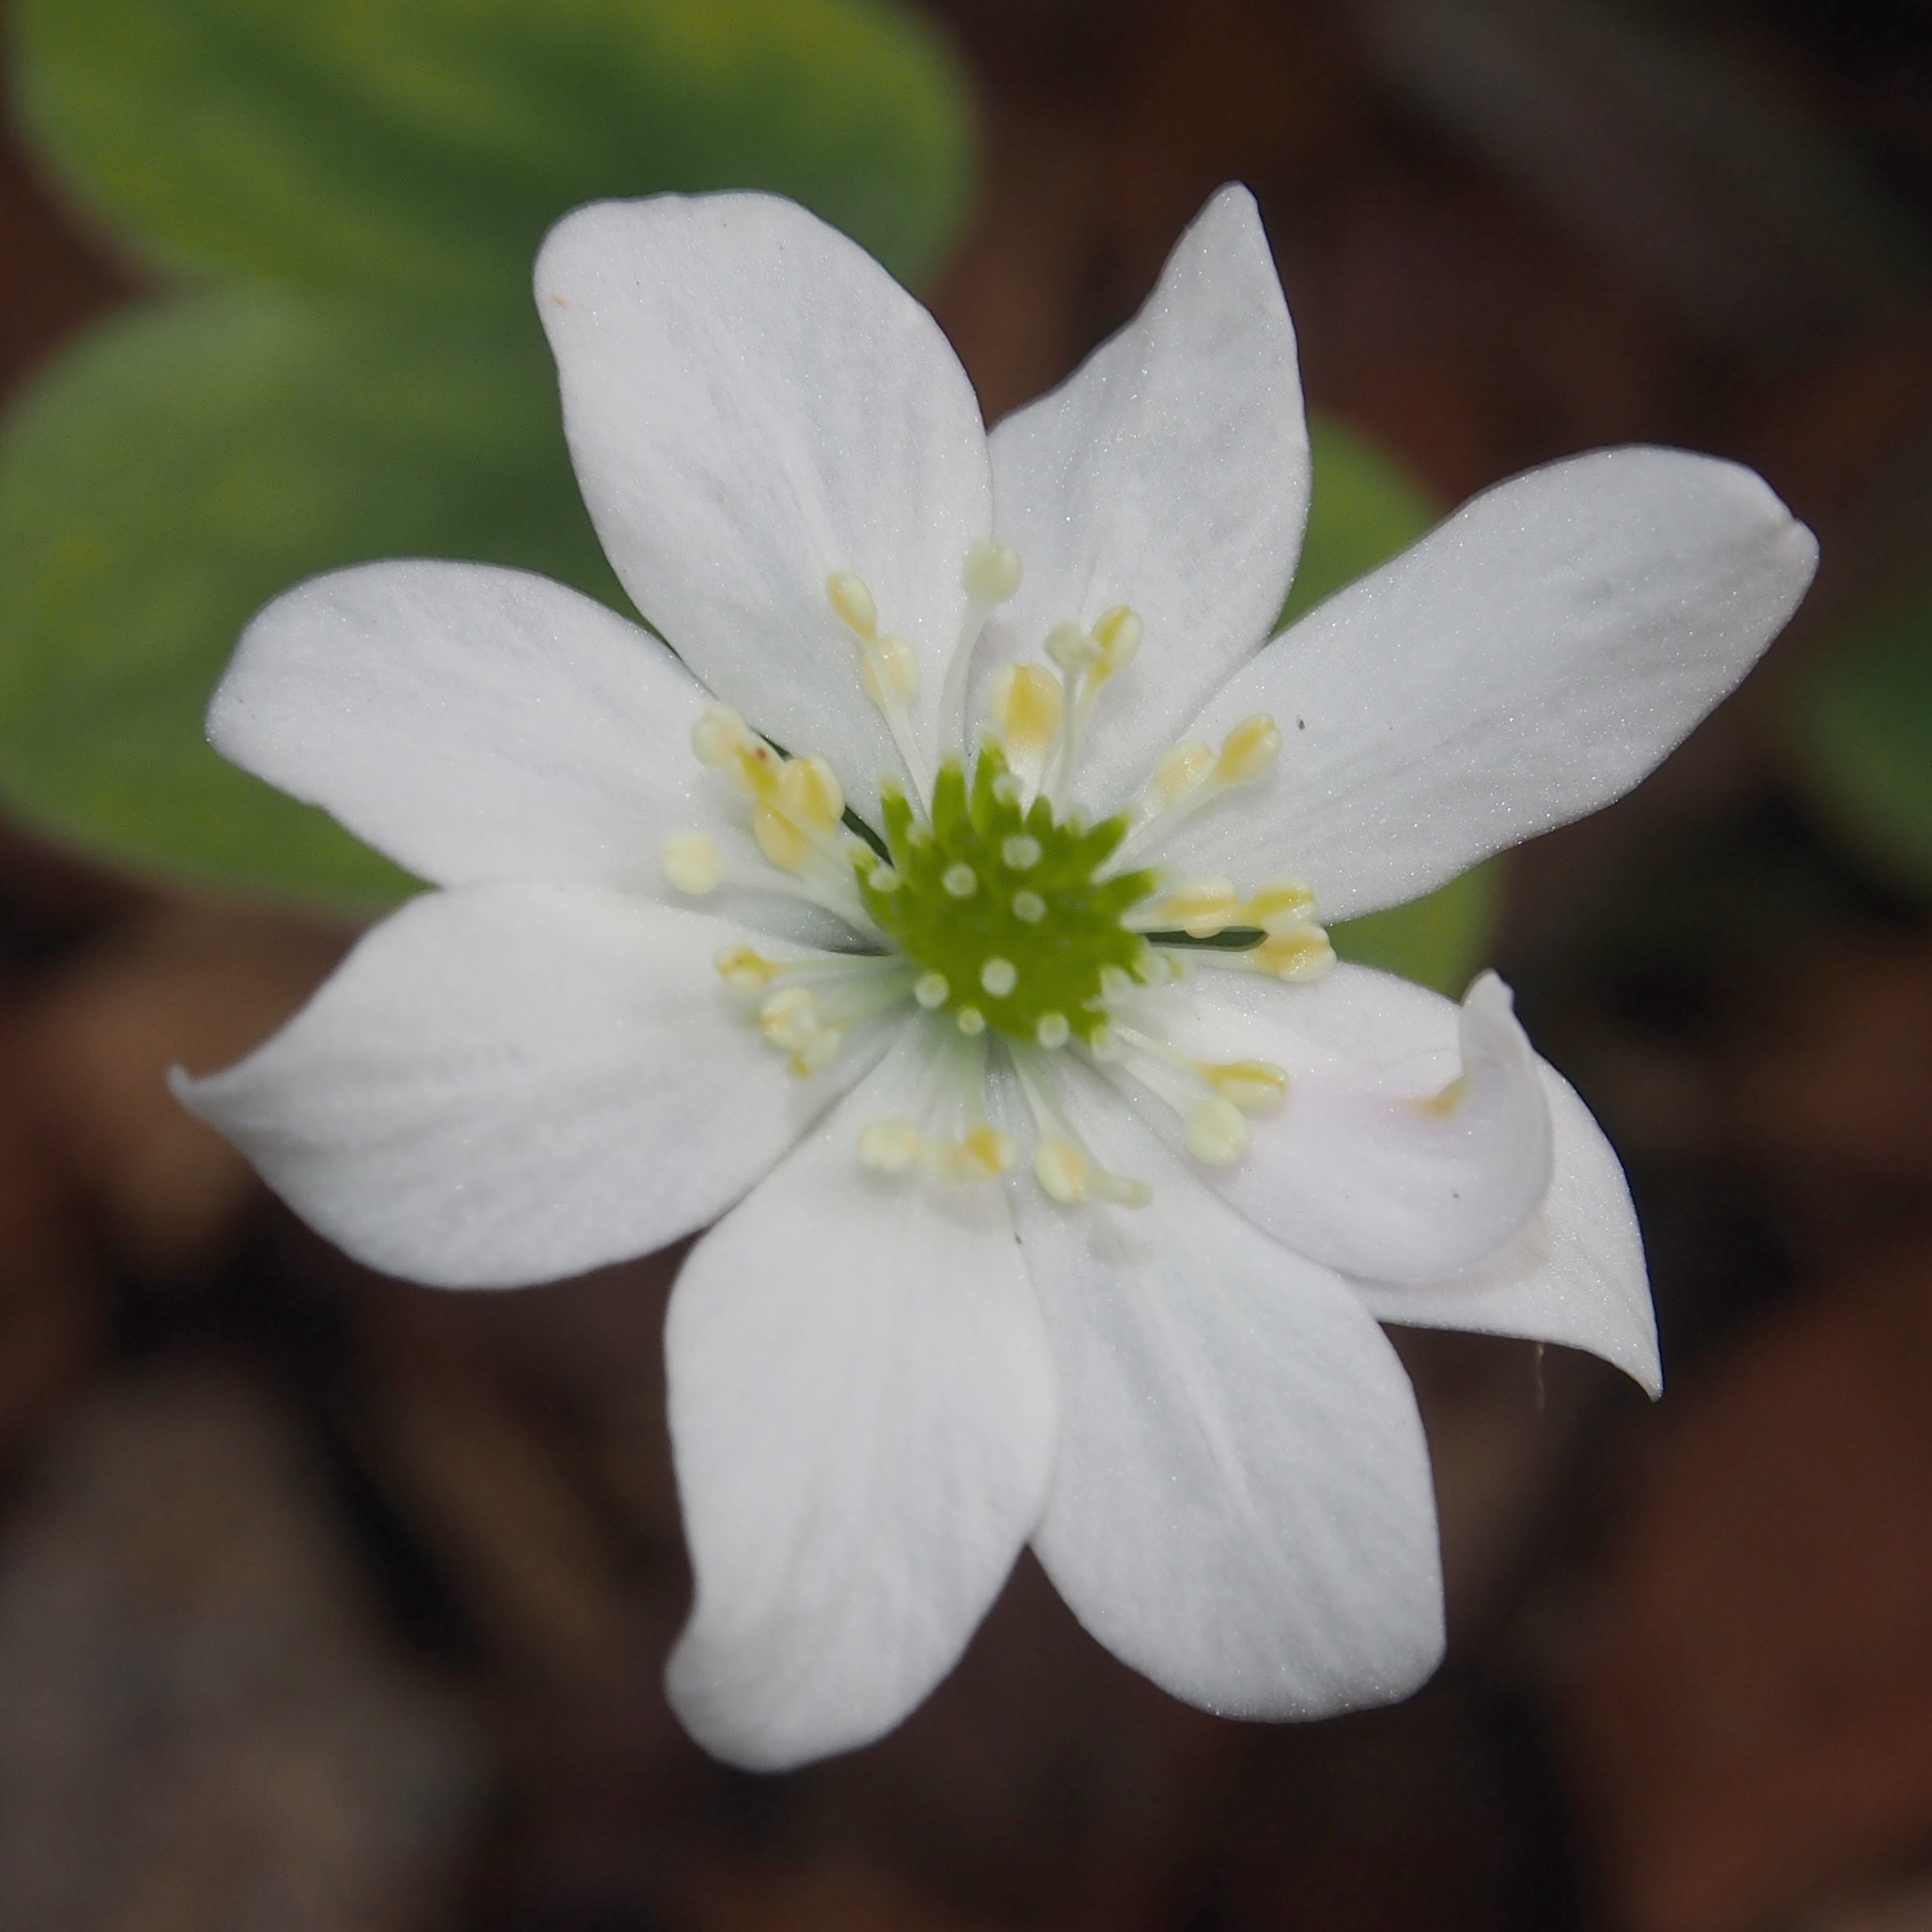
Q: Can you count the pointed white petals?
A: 3